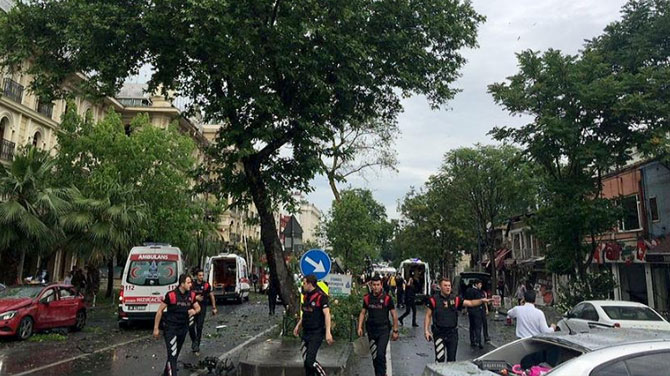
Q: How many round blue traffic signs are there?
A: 1